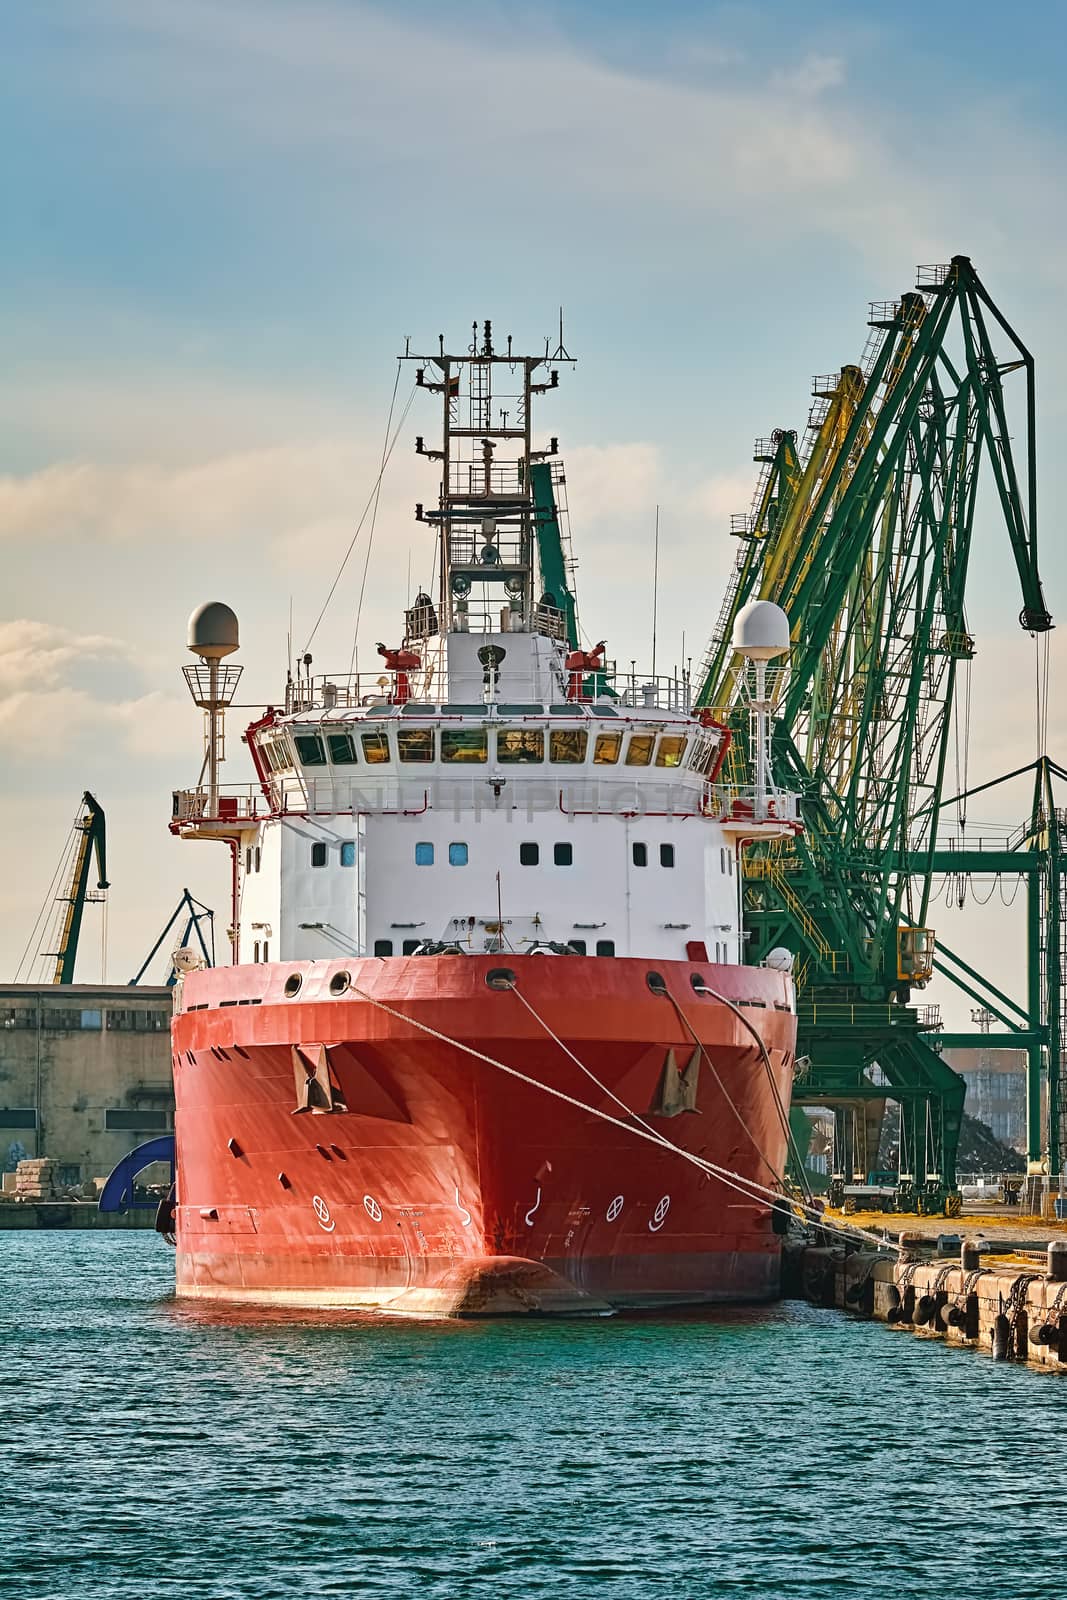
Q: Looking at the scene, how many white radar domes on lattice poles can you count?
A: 2